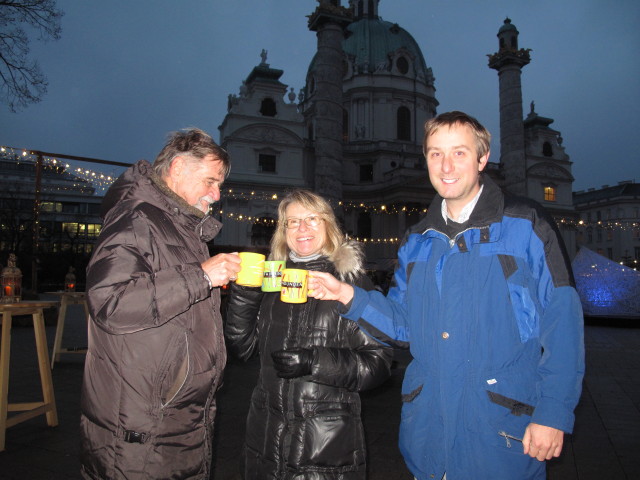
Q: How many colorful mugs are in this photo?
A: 3